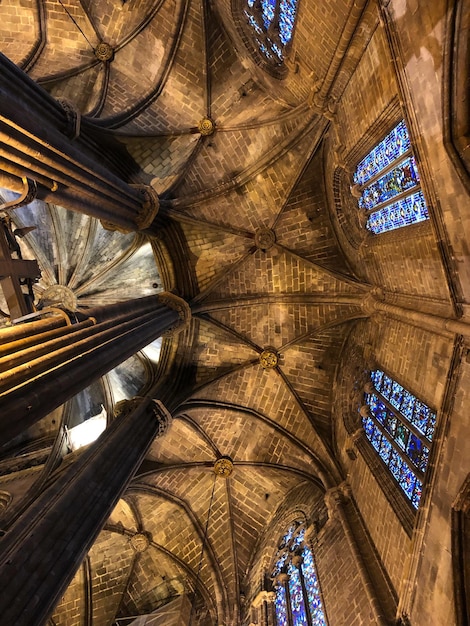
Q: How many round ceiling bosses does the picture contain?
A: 7